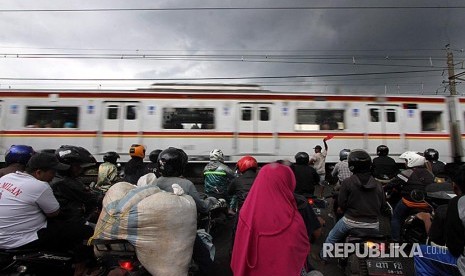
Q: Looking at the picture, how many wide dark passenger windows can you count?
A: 4